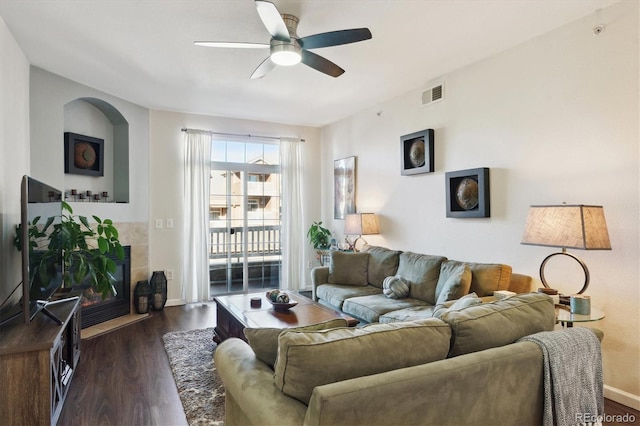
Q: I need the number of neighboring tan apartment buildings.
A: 1